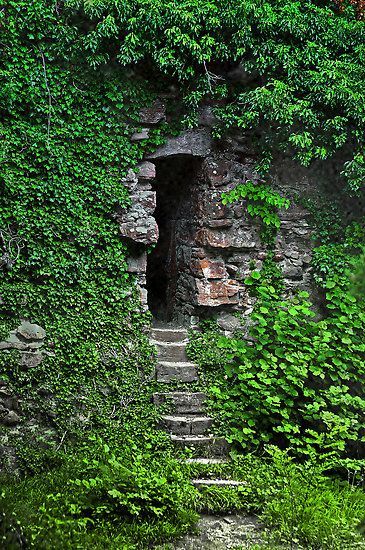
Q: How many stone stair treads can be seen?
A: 8